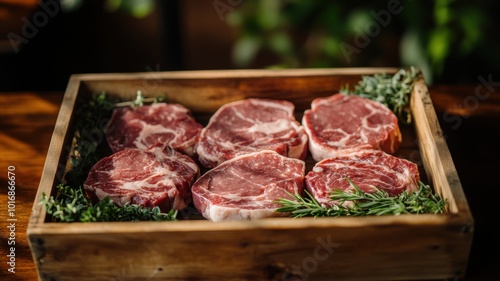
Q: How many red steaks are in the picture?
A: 6